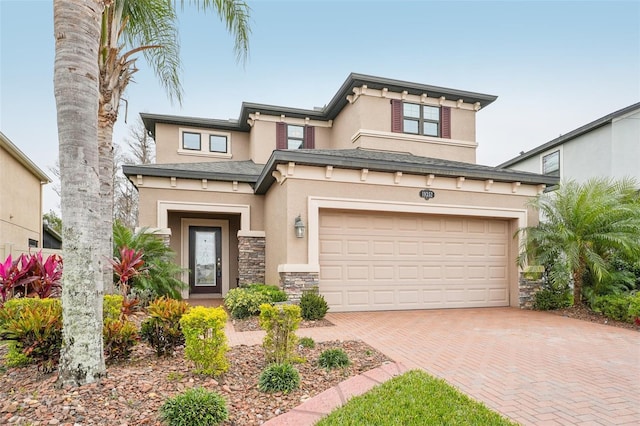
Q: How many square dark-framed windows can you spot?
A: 2